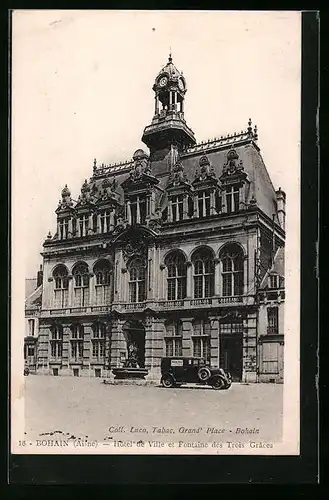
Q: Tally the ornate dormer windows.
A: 7